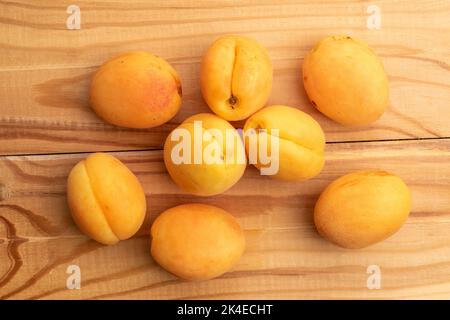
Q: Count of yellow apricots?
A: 8